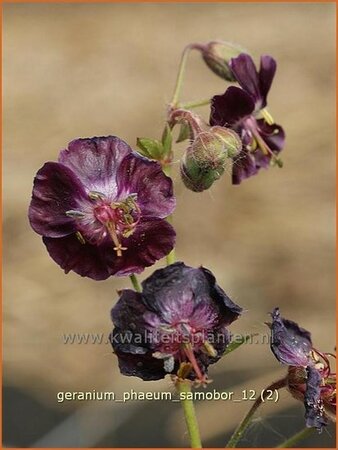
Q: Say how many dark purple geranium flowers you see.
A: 4